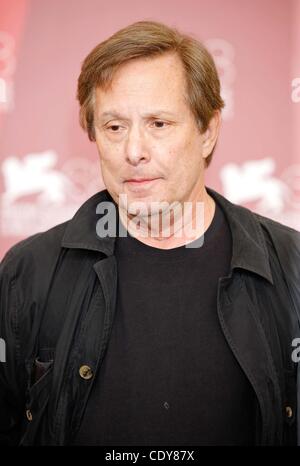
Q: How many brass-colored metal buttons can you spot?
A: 3